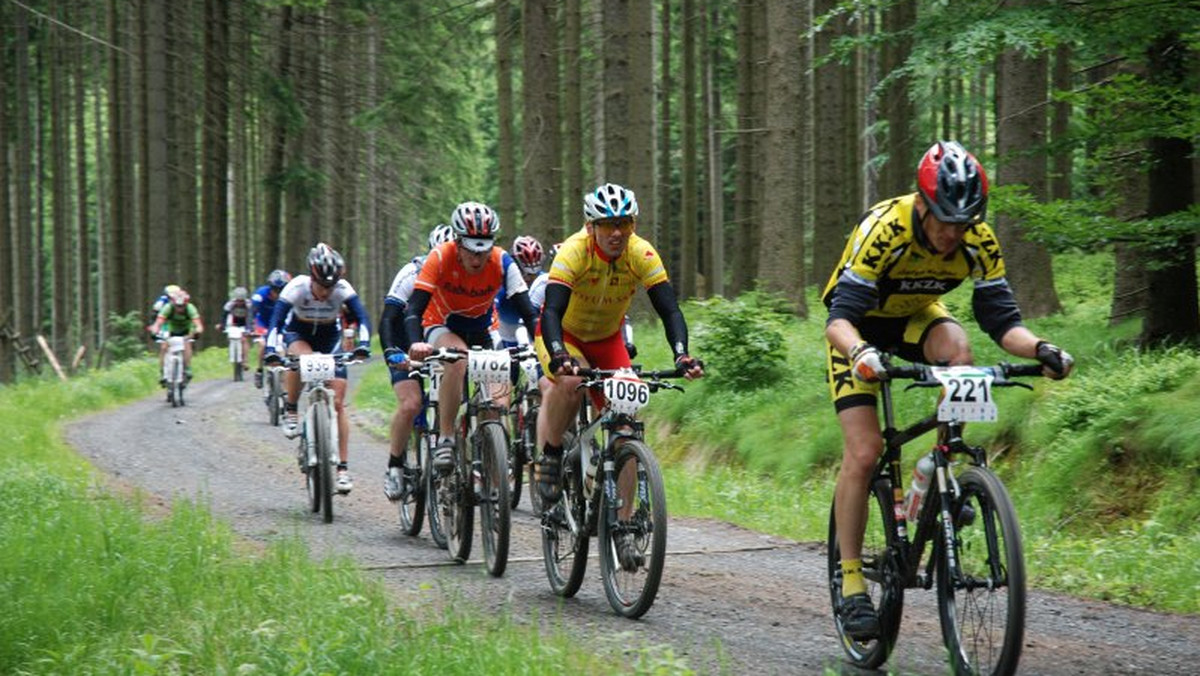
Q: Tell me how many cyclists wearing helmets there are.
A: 11